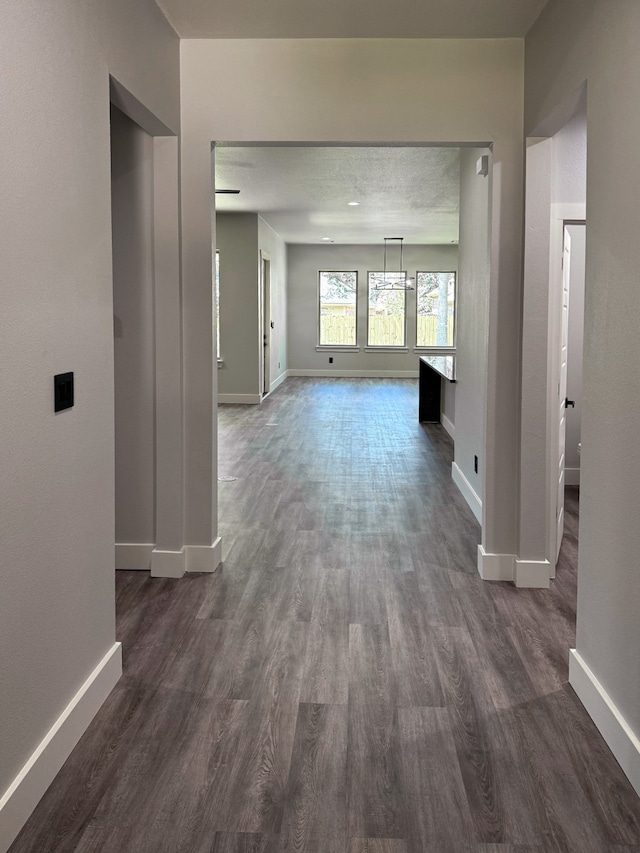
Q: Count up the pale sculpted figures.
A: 0